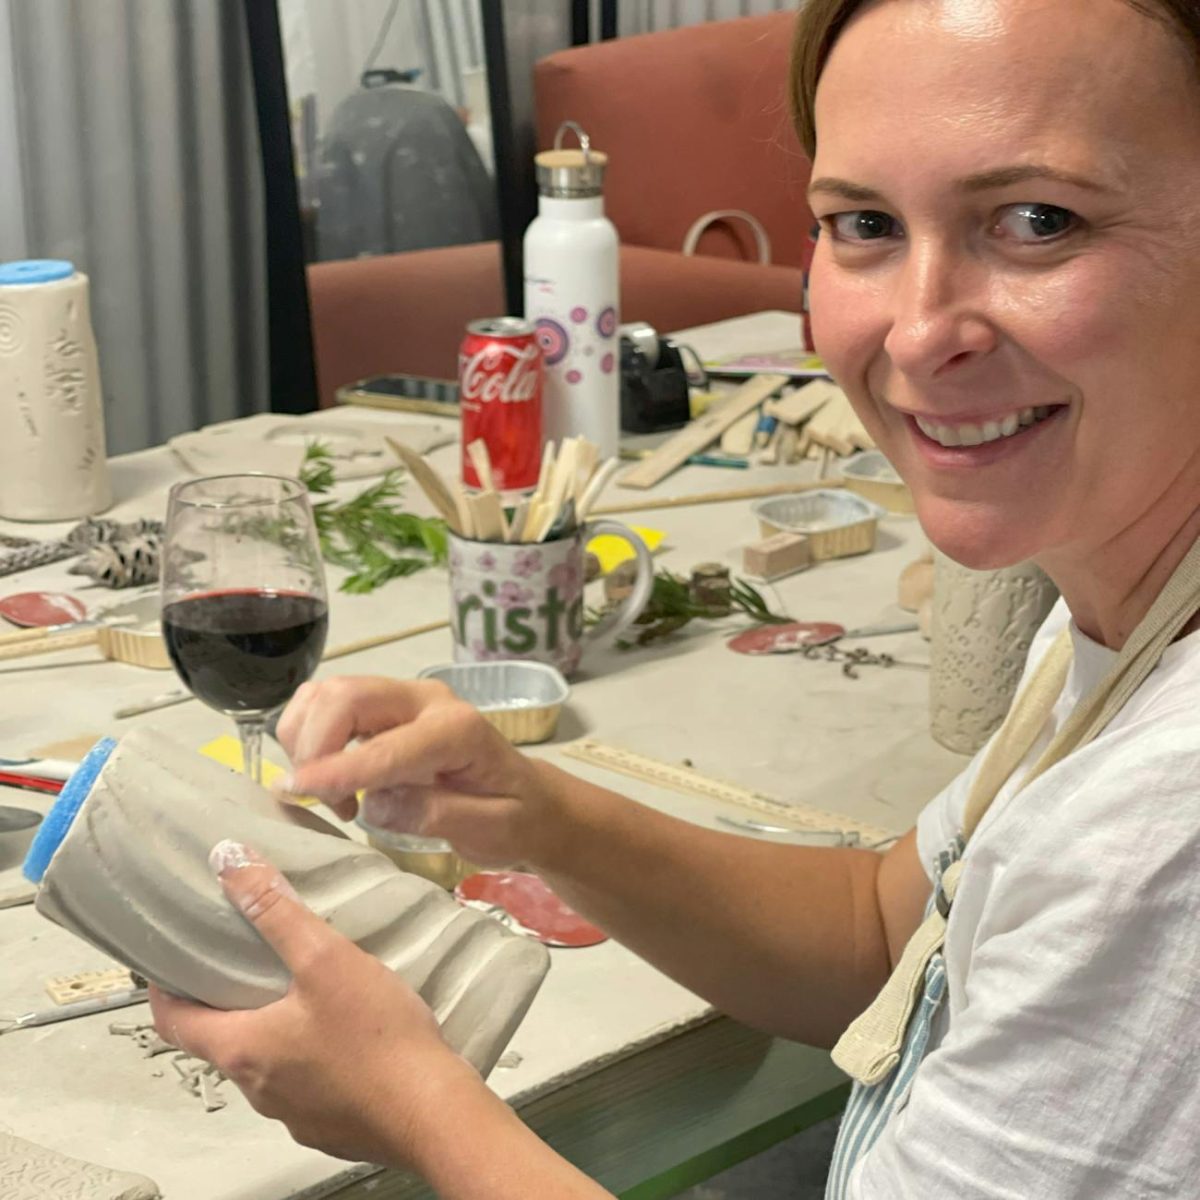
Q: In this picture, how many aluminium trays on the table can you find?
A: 5